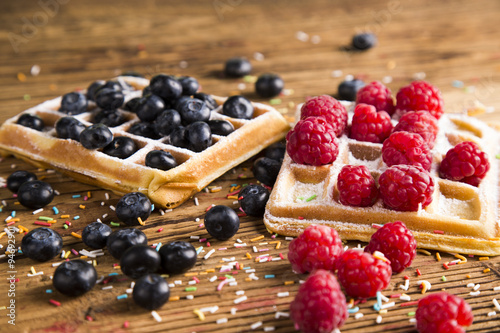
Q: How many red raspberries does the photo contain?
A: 15